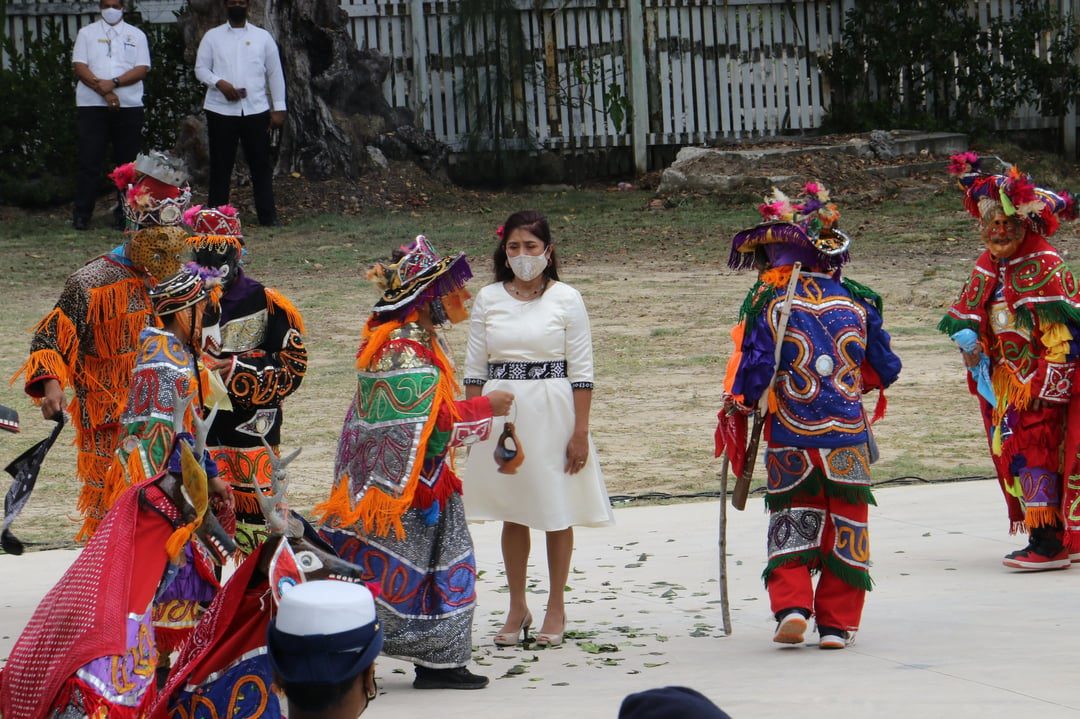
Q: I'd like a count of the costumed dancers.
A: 8